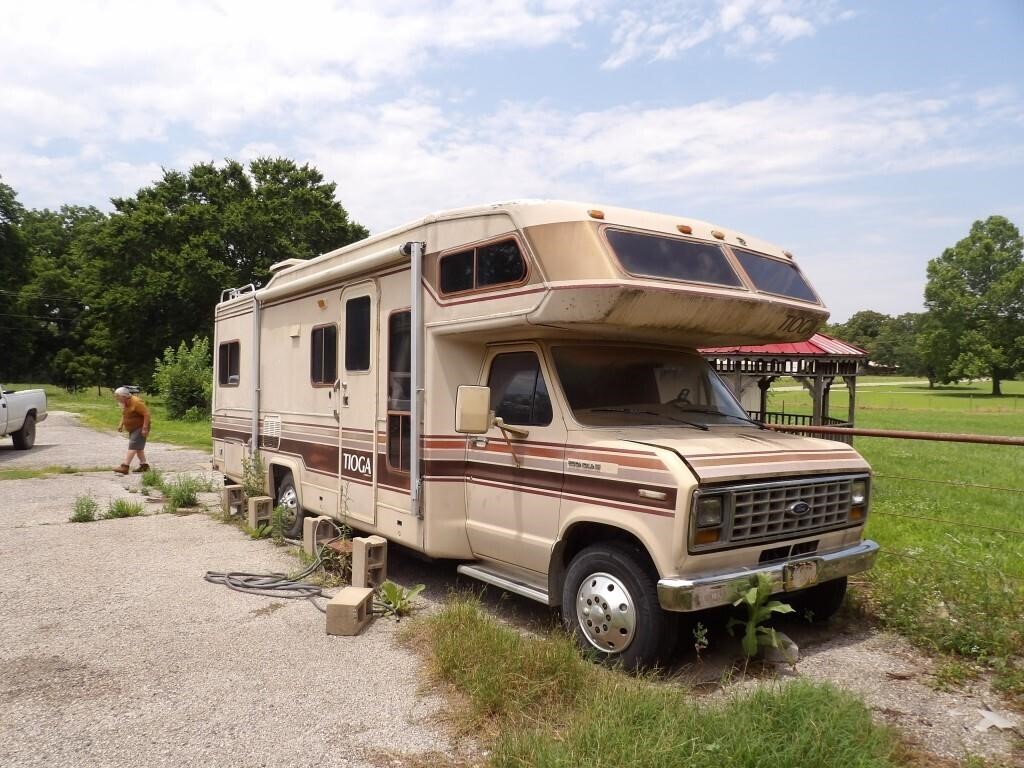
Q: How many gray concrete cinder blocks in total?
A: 5